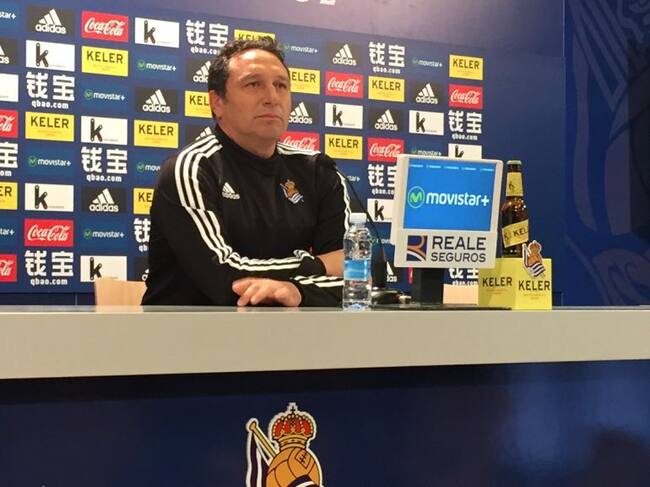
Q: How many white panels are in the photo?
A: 10